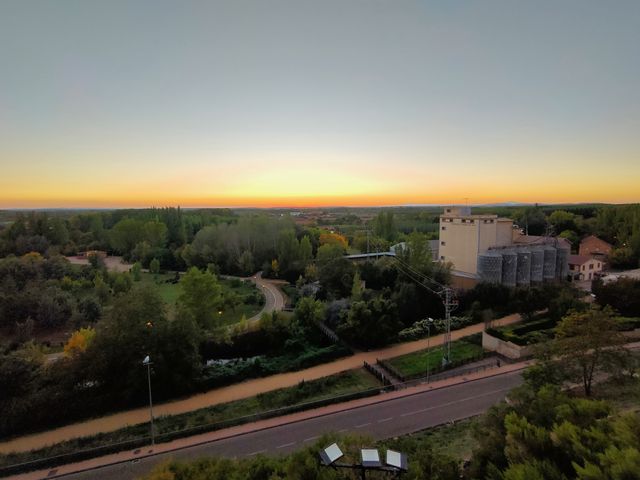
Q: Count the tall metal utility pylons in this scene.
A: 1